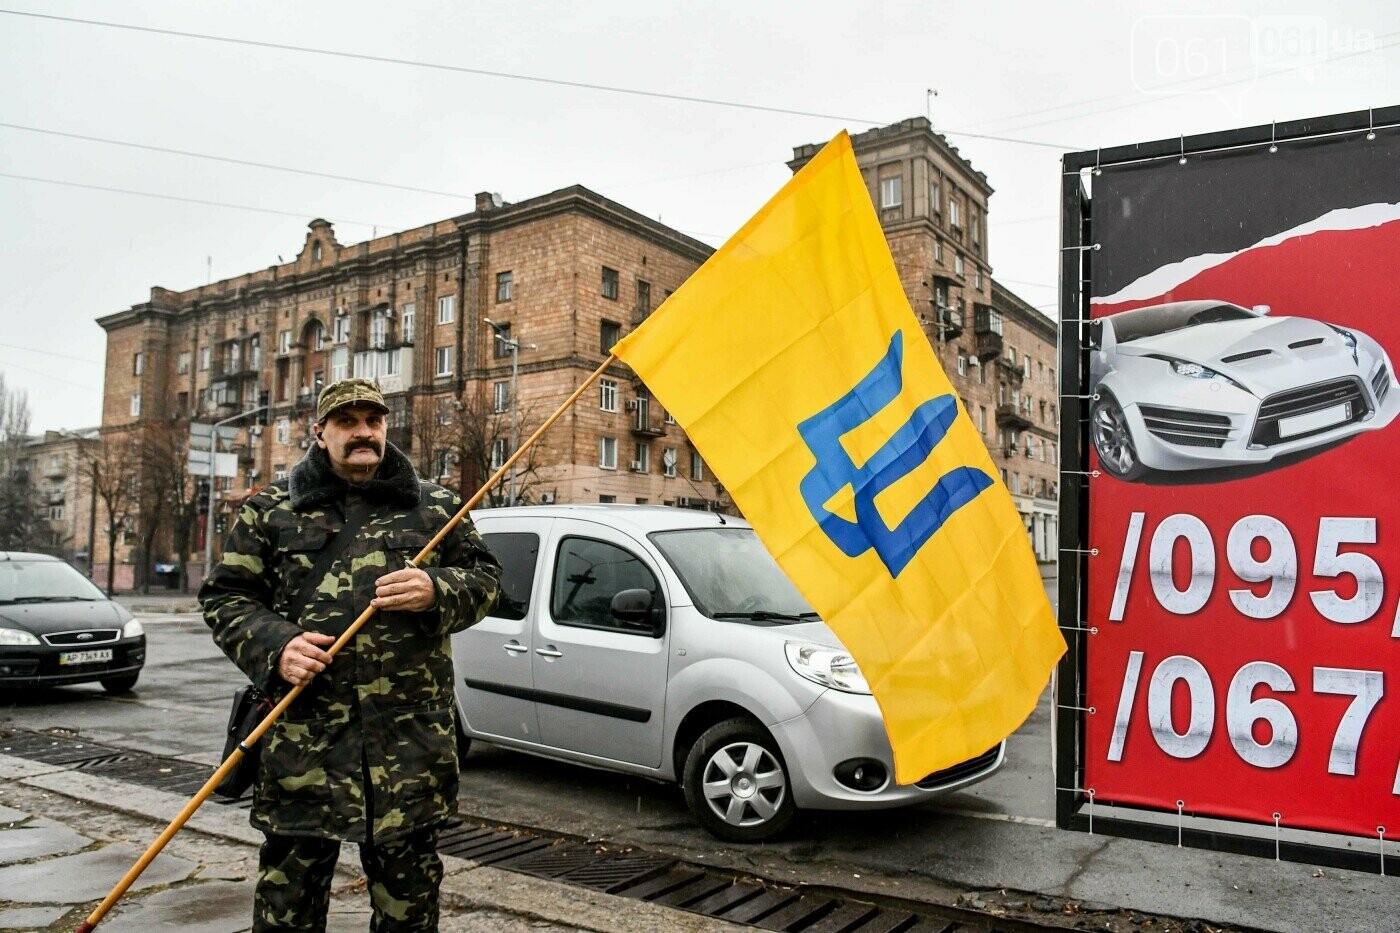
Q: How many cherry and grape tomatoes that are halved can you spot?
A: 0